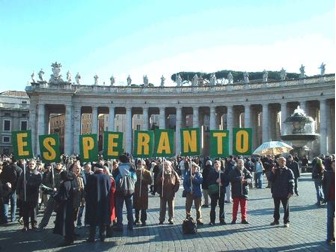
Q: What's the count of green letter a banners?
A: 1